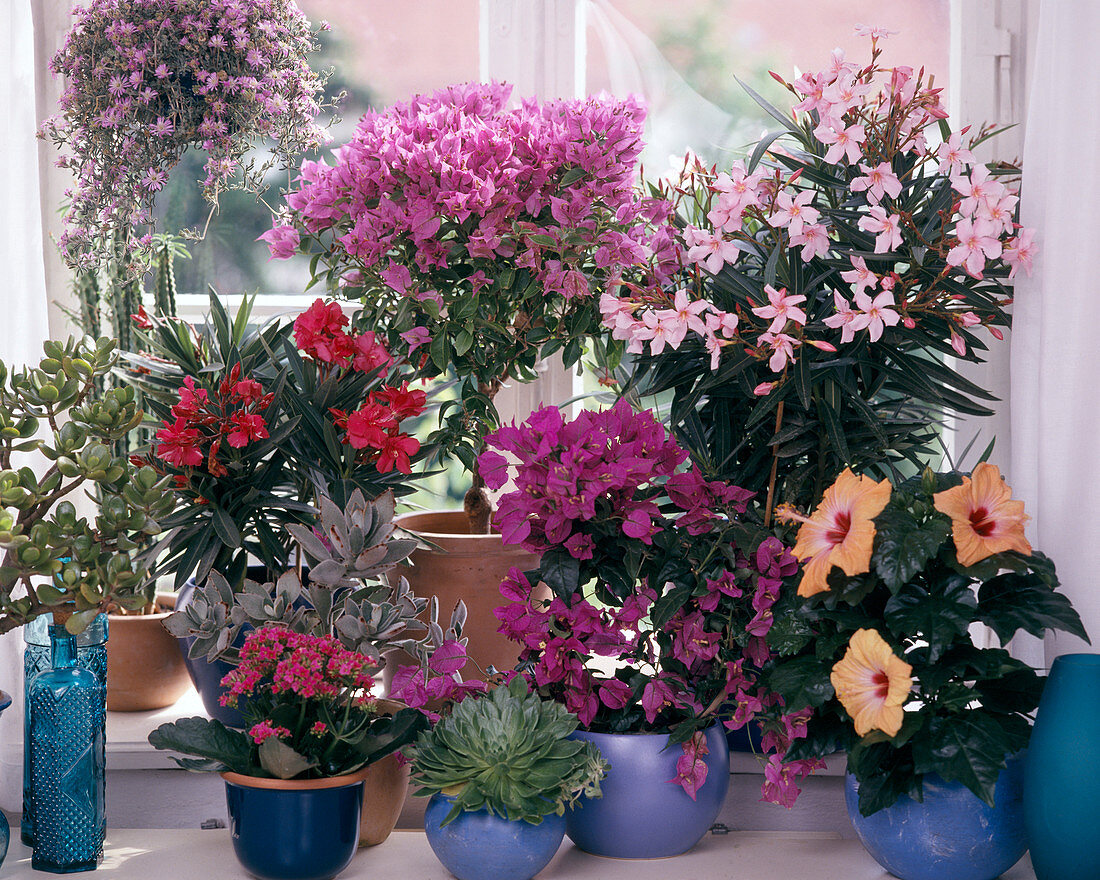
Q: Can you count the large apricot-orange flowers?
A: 3